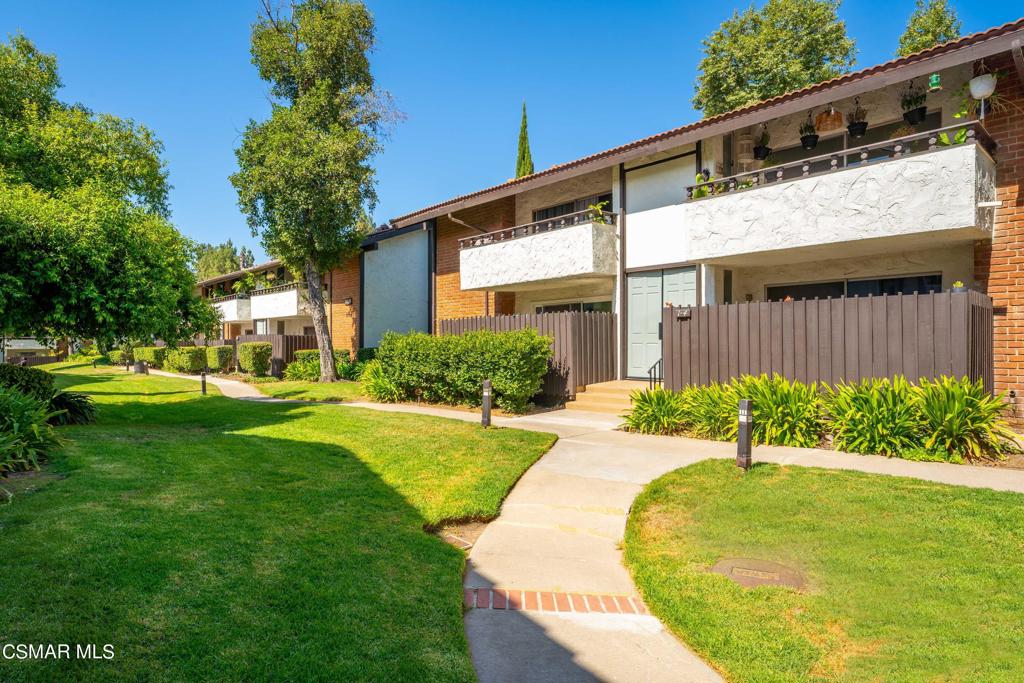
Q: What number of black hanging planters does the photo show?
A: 4